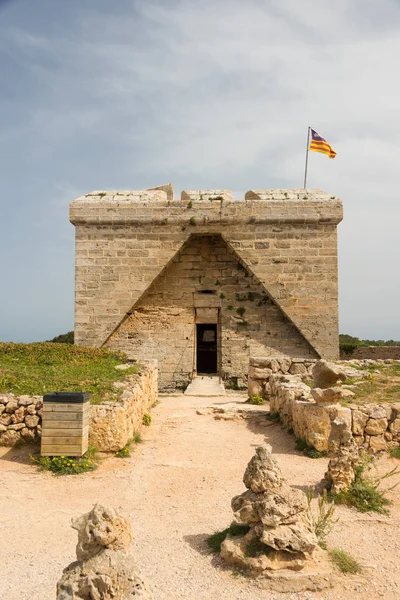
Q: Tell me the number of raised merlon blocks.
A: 3